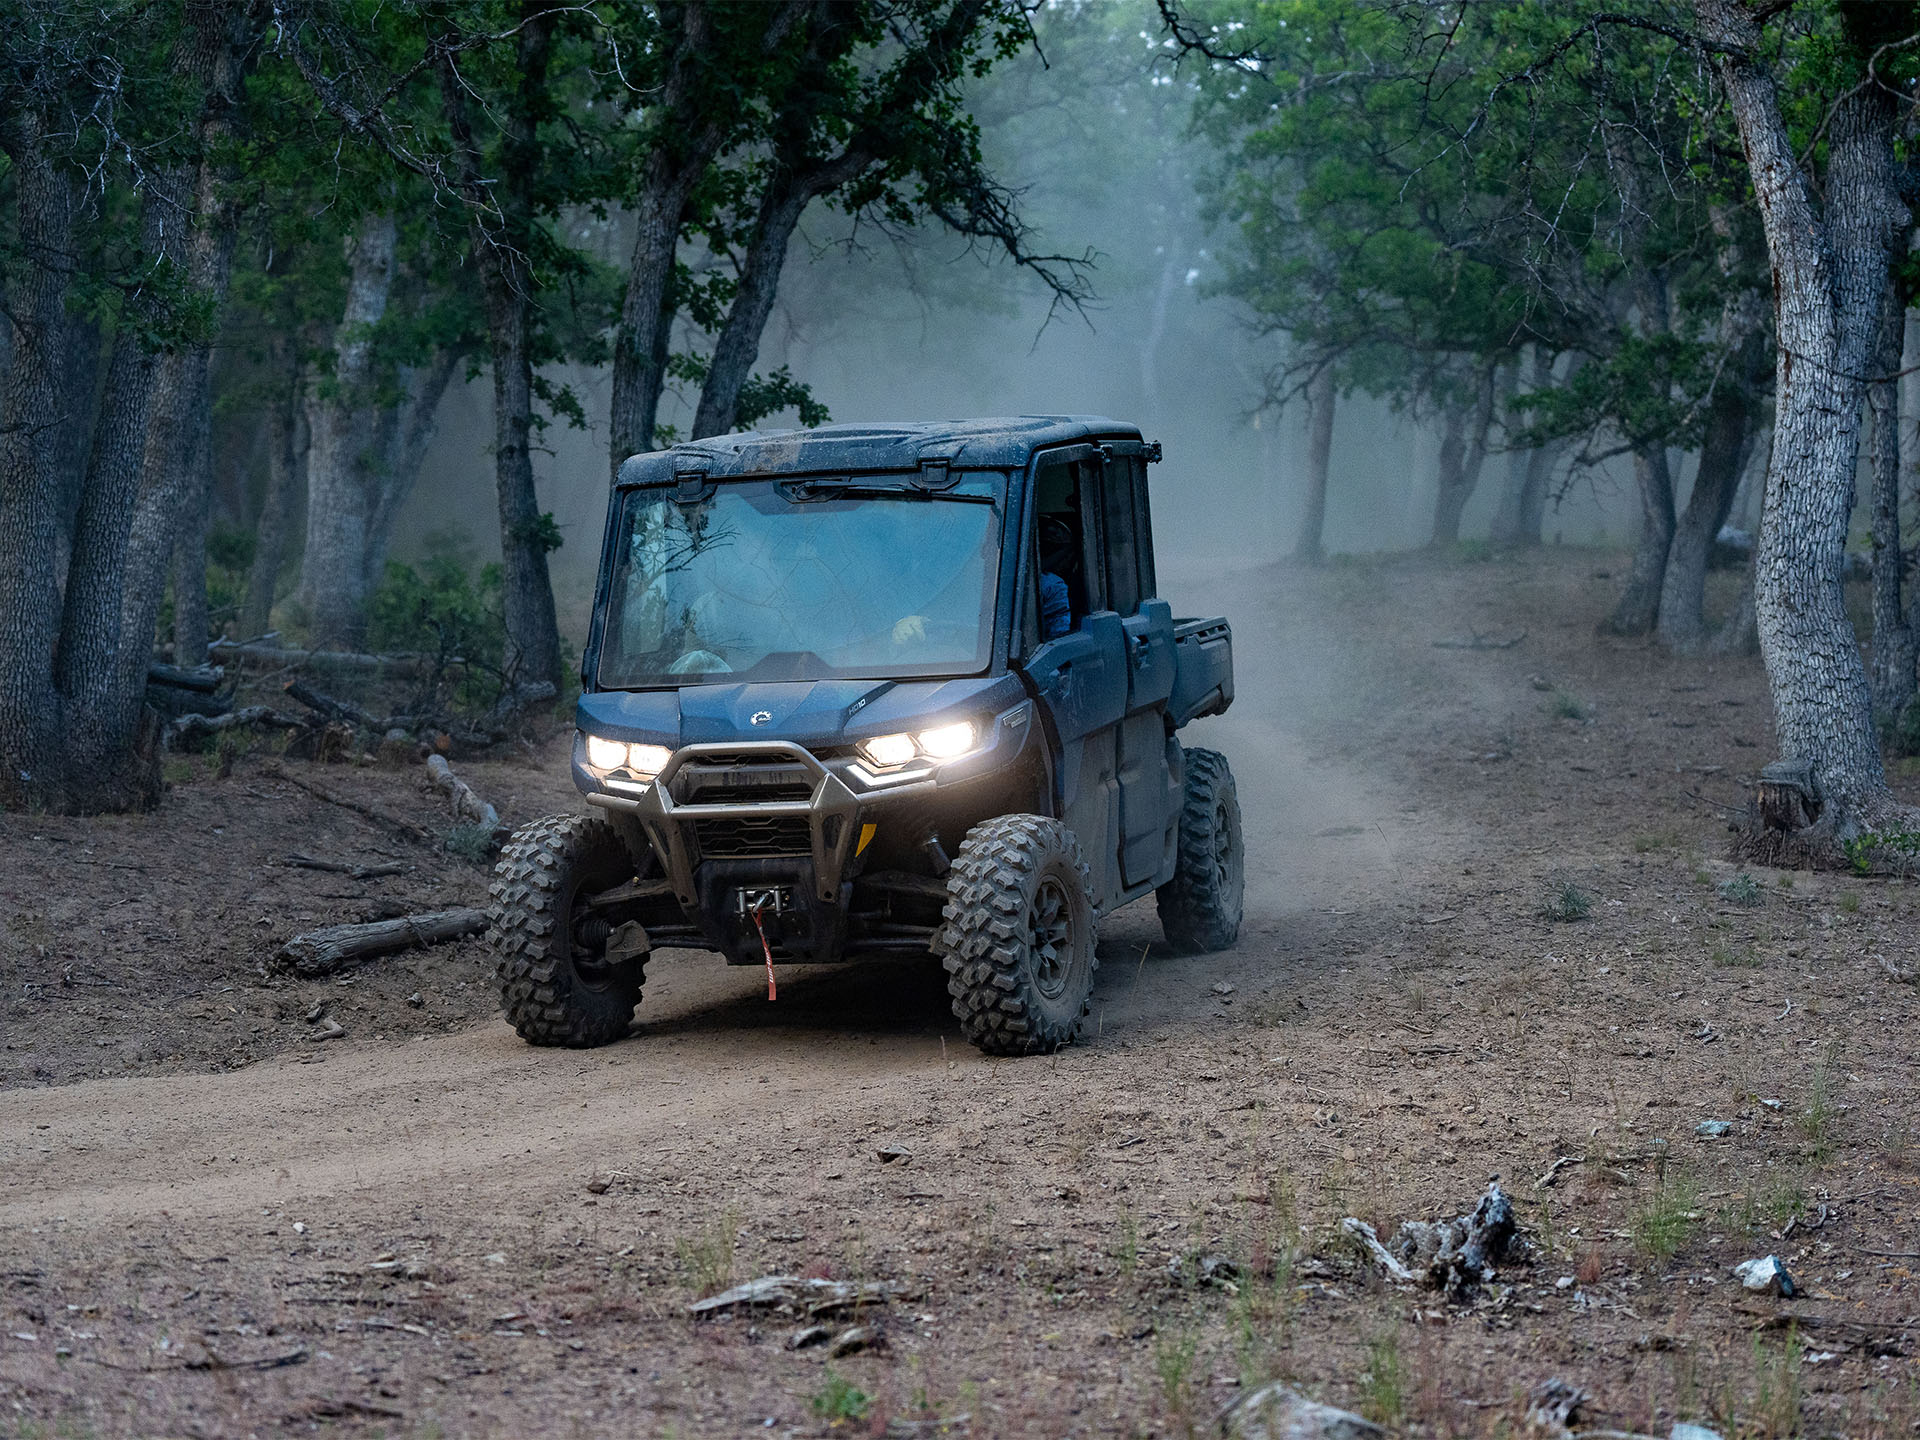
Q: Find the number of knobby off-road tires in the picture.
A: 3